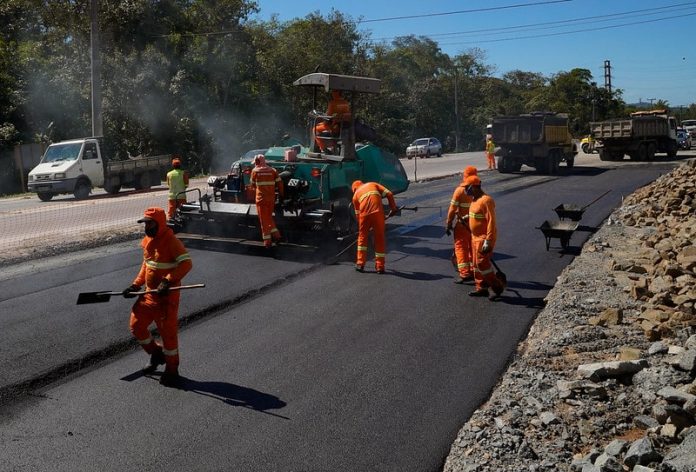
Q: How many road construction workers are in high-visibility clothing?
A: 8